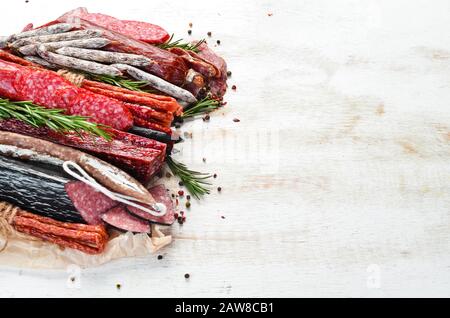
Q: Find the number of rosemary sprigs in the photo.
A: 5